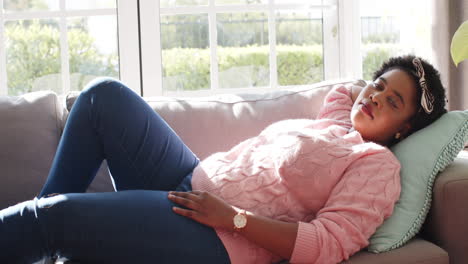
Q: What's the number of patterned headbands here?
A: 1